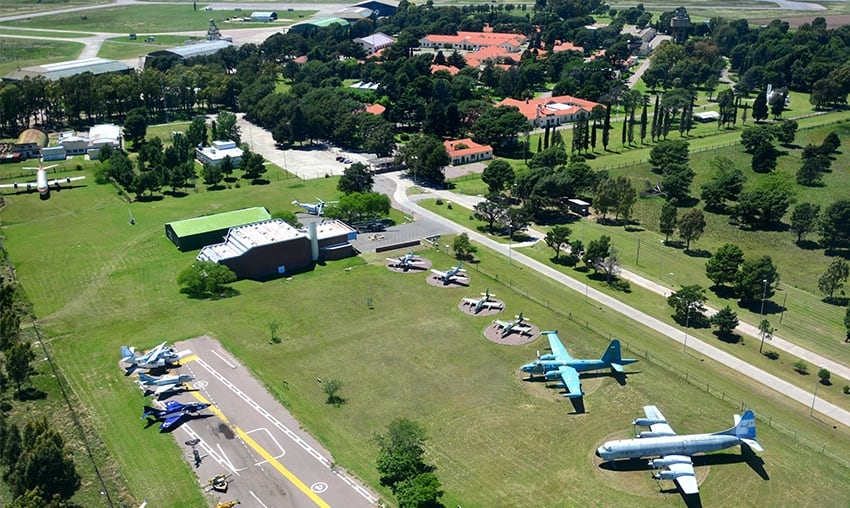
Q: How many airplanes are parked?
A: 10